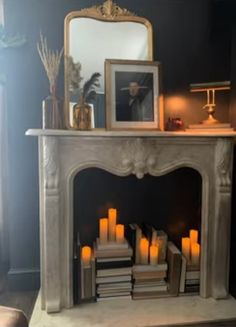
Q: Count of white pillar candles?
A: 9